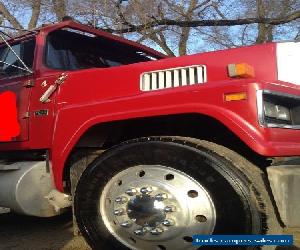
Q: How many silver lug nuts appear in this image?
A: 10